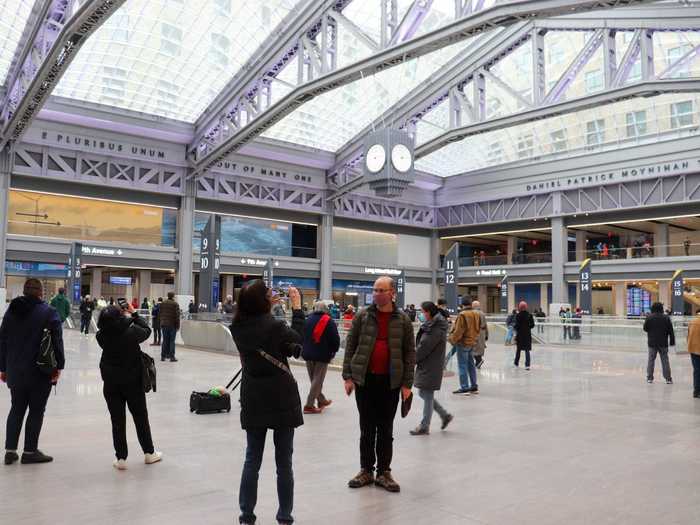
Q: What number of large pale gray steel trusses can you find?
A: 3